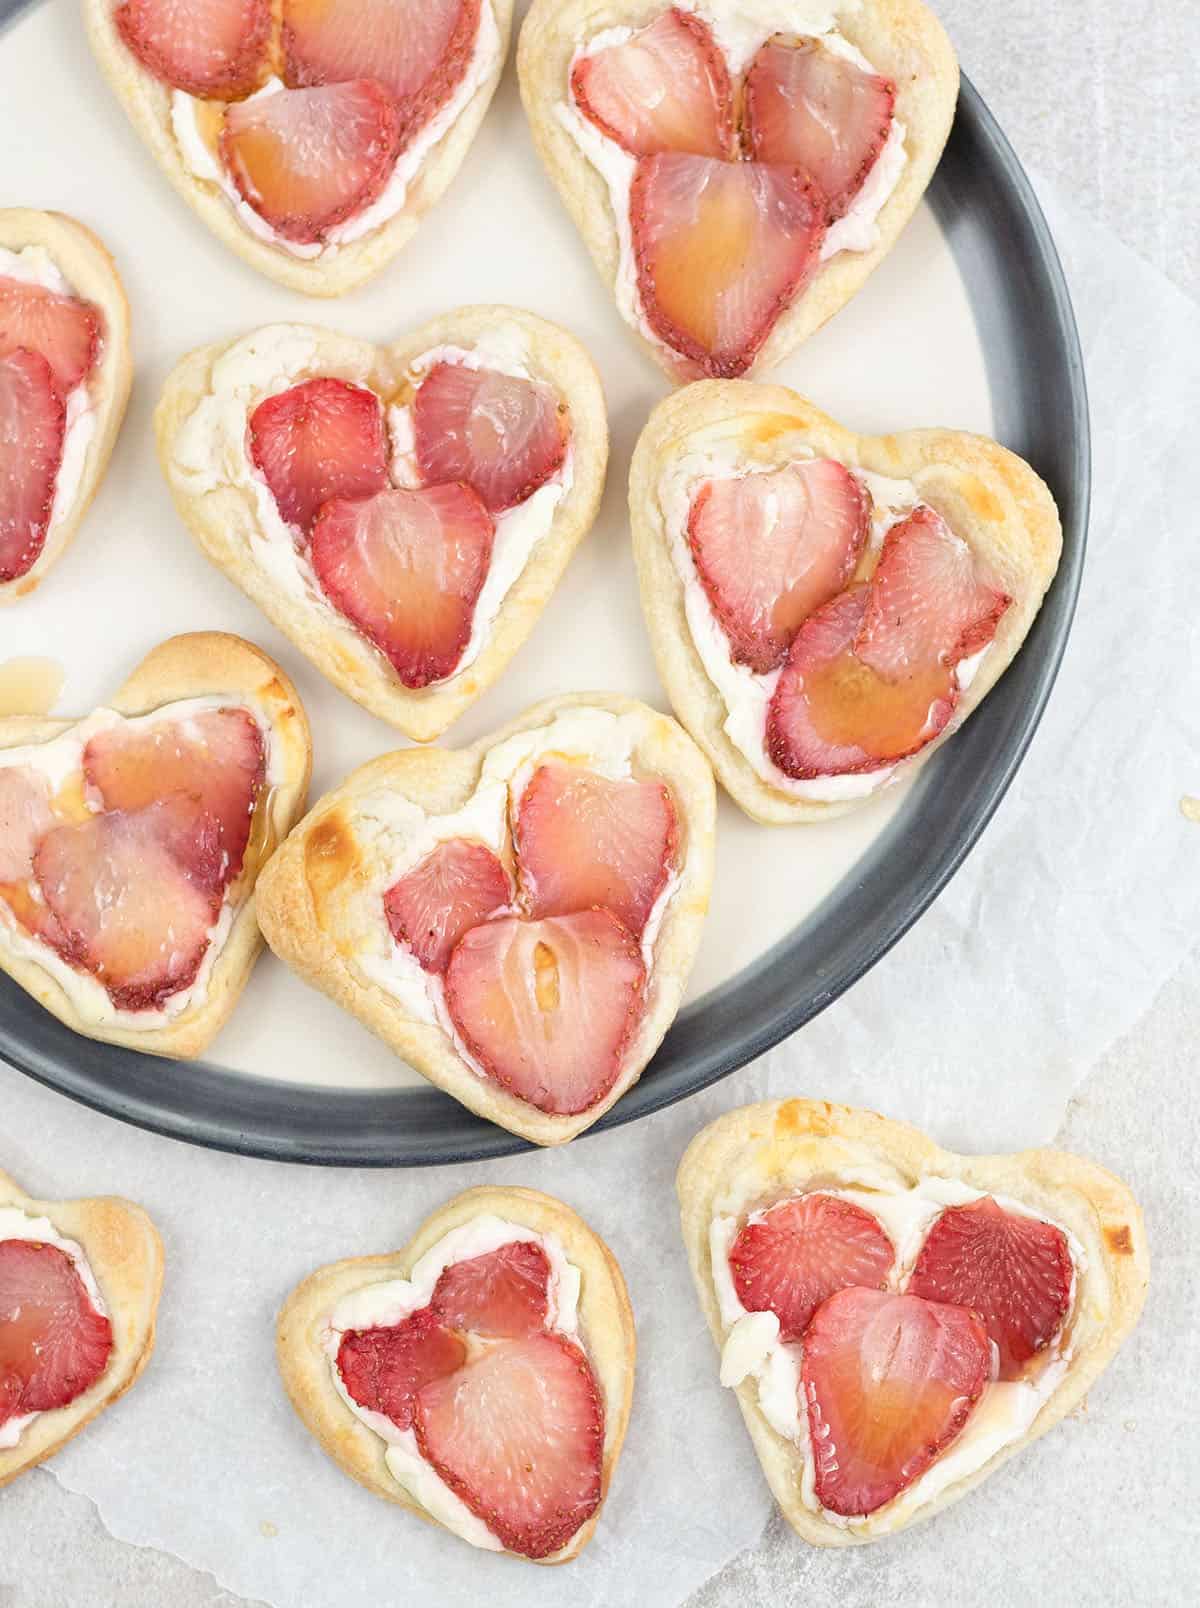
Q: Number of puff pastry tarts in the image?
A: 10